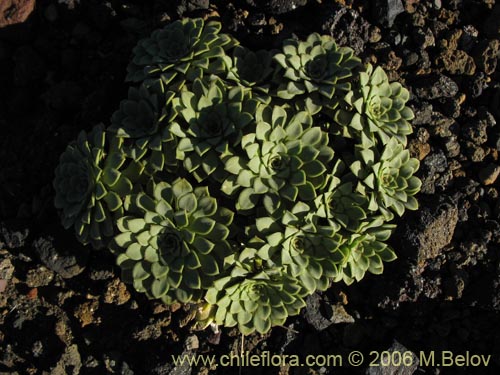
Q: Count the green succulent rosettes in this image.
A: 14